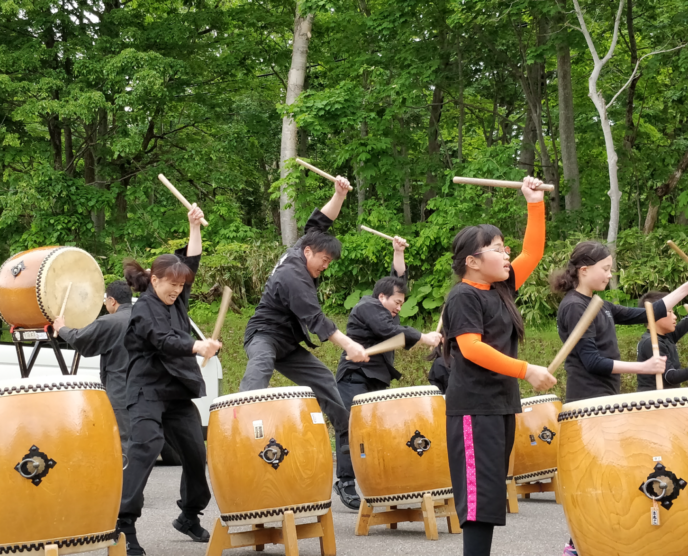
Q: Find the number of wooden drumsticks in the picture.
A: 11